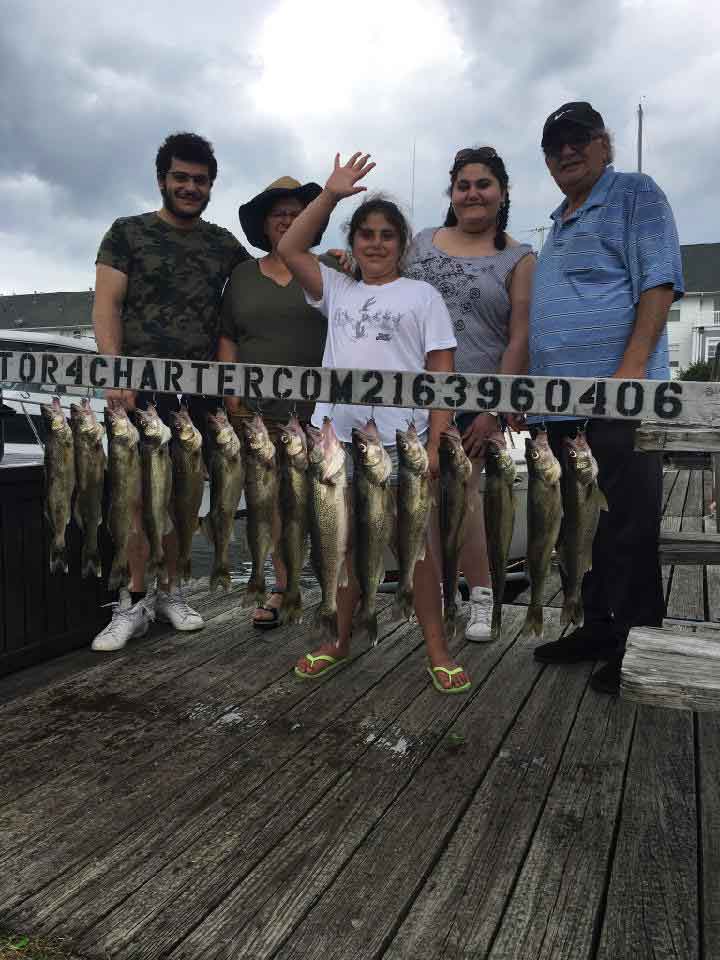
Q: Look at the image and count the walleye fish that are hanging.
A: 15